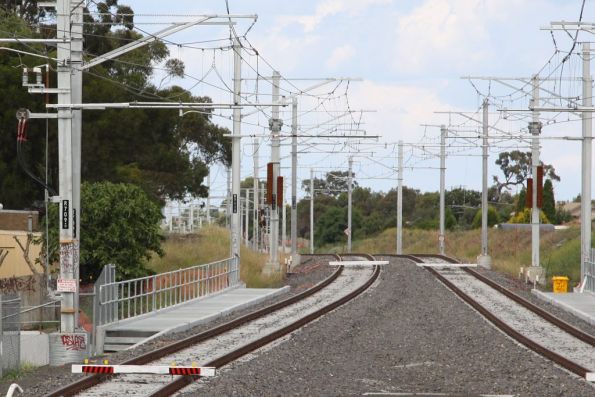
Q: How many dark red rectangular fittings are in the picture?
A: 4